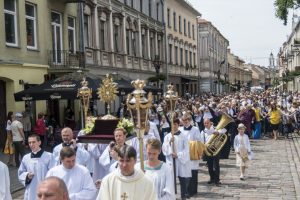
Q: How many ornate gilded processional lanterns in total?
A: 3